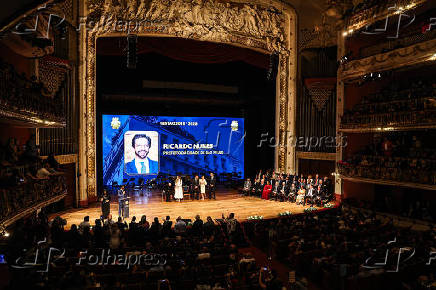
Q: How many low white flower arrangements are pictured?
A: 4